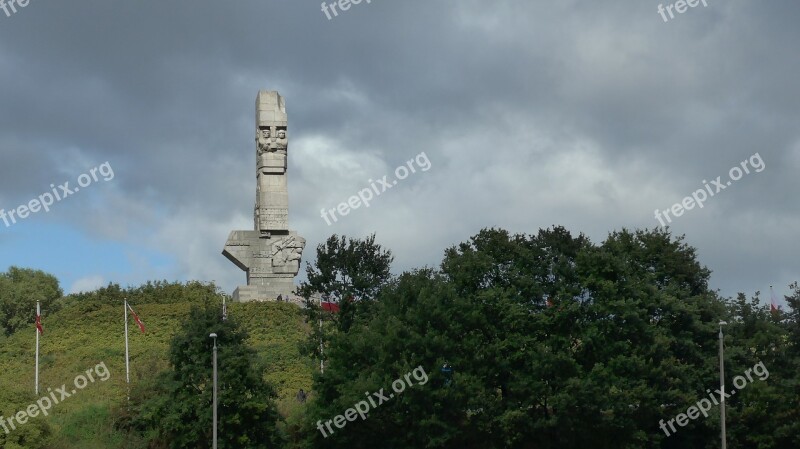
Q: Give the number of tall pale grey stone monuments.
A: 1